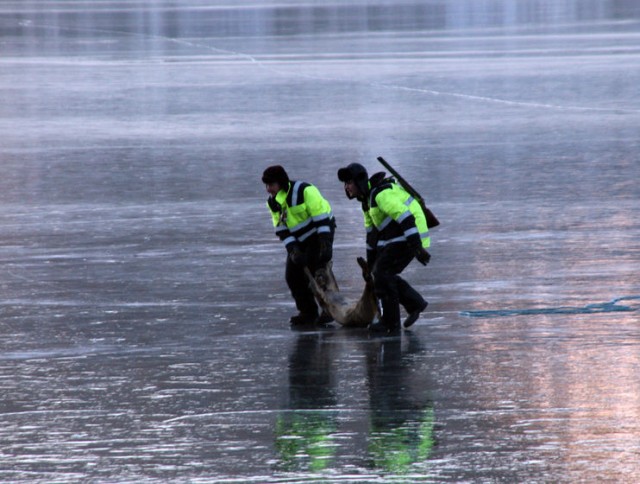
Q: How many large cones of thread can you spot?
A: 0